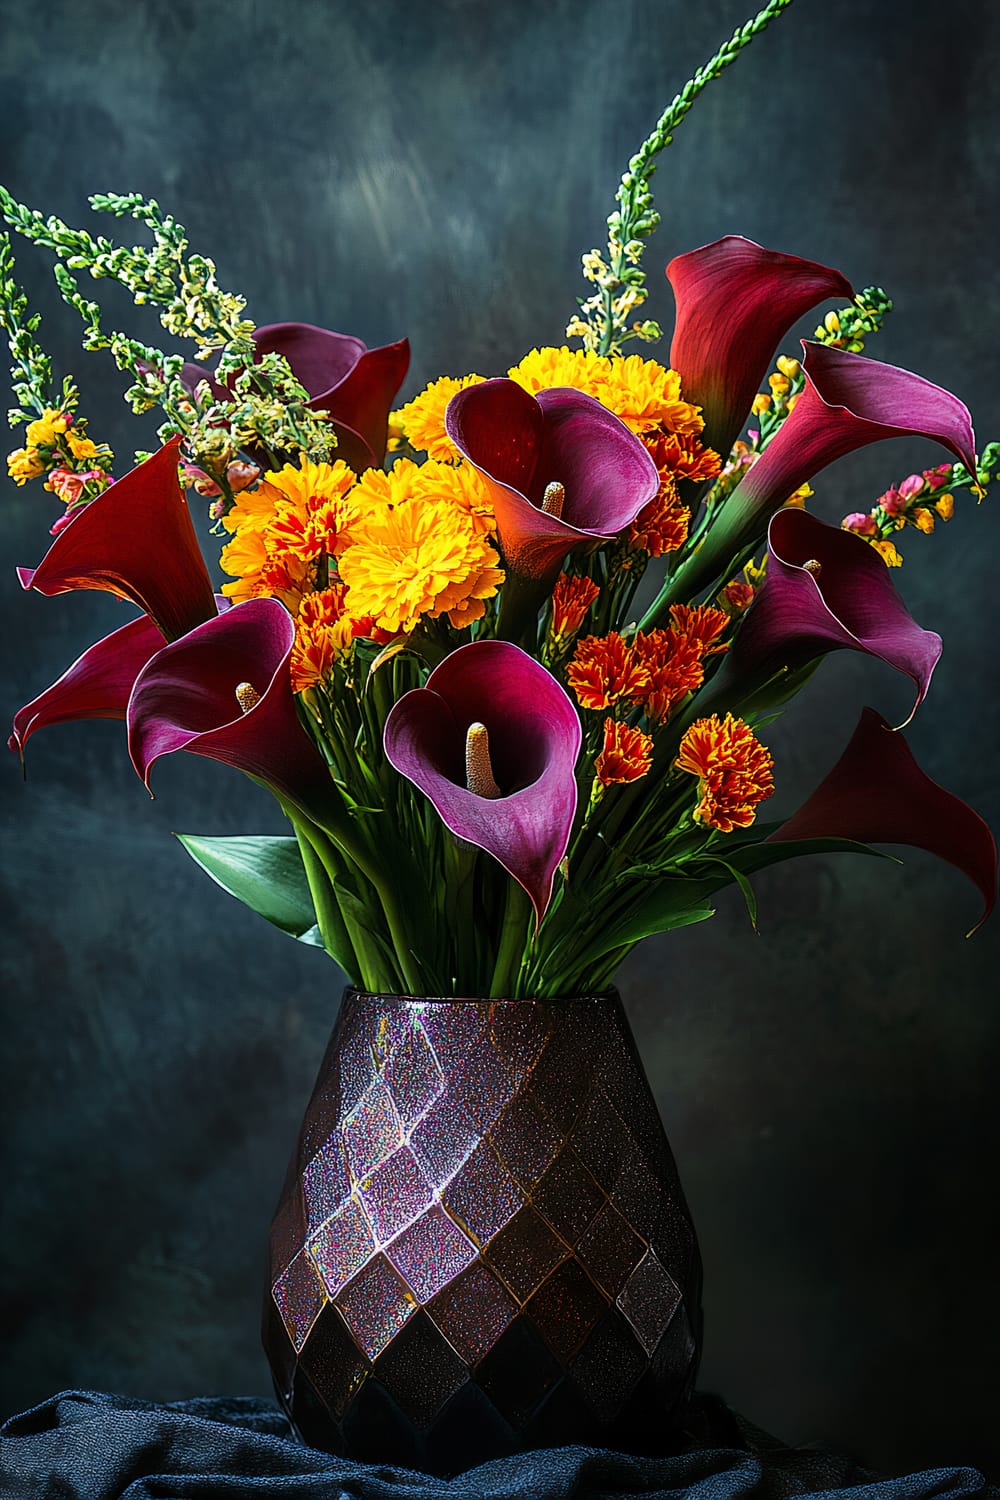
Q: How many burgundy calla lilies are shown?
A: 10